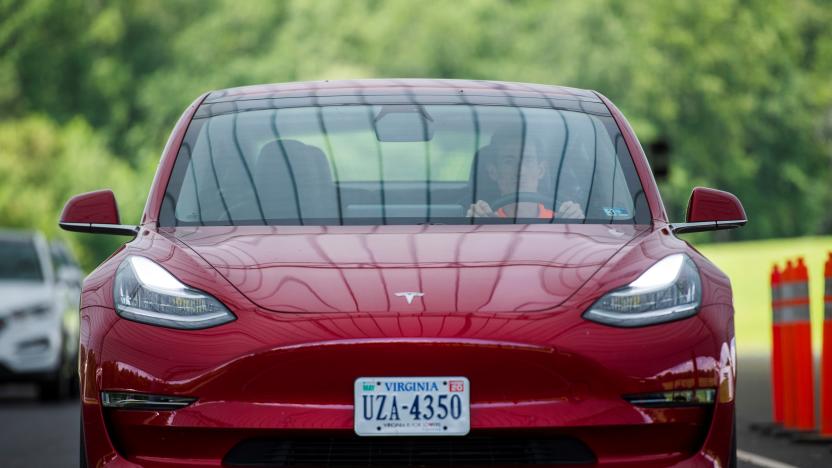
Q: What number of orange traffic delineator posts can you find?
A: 4